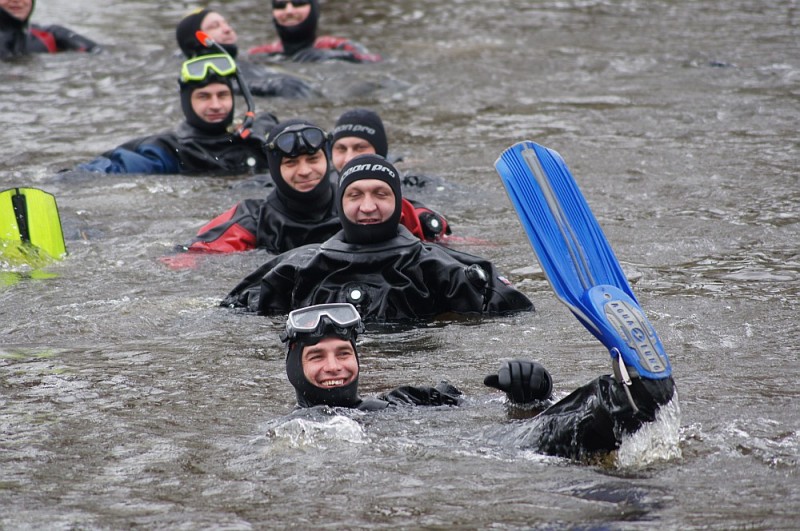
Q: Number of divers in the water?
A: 8